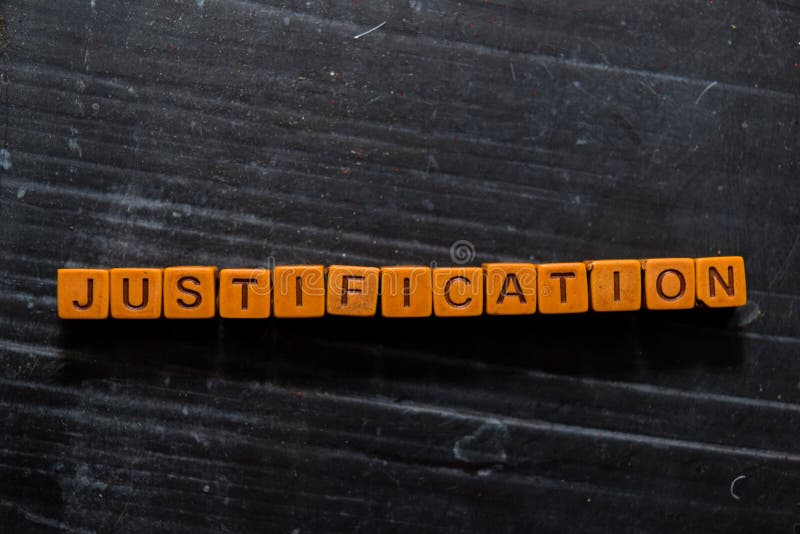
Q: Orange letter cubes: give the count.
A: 13